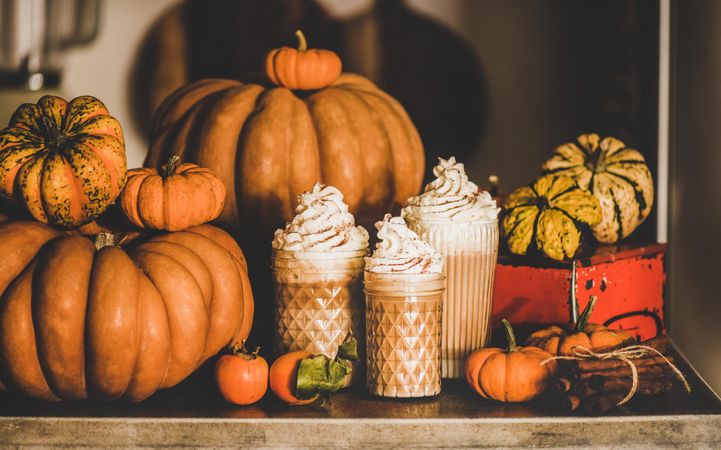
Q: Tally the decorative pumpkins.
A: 9